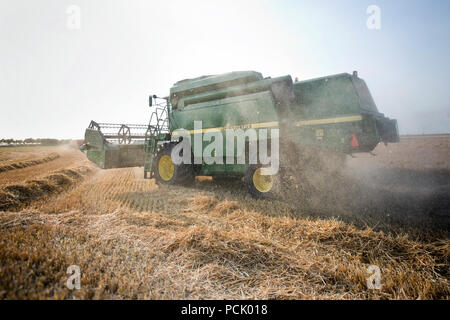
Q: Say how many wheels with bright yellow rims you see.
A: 2